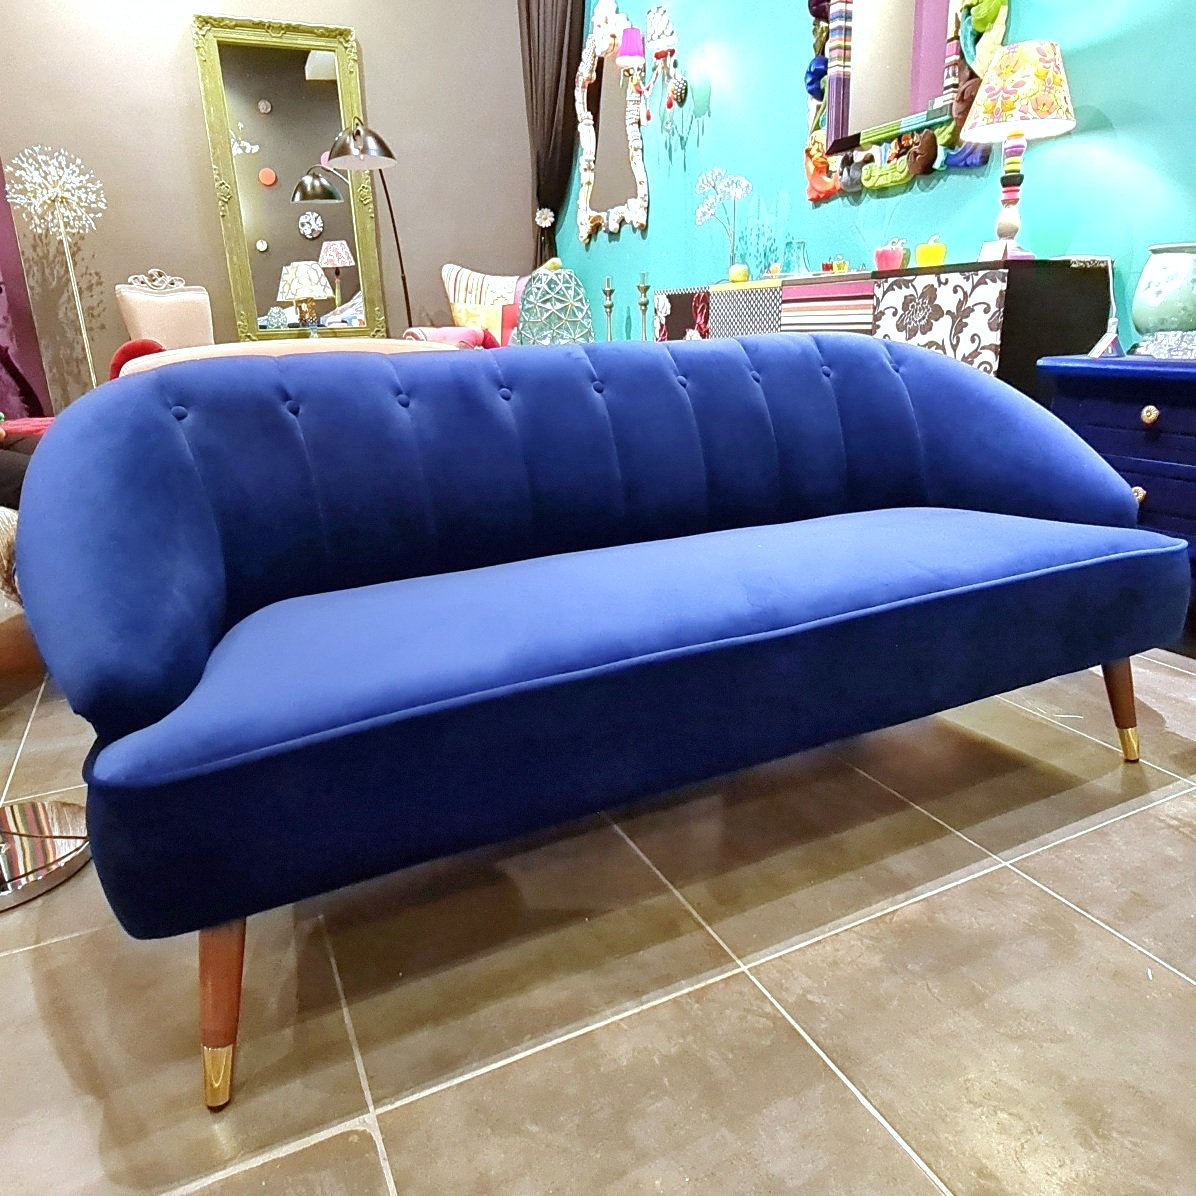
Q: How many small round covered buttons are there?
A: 9